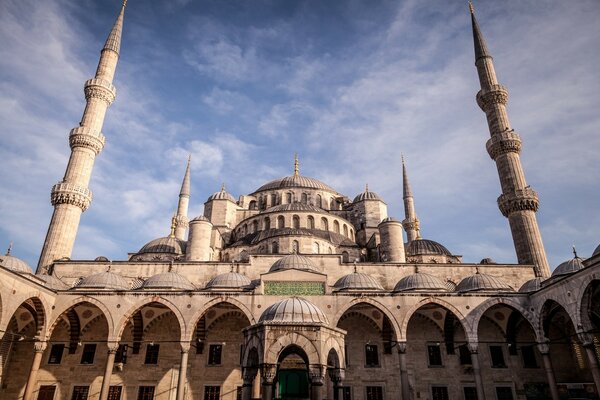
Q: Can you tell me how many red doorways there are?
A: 0